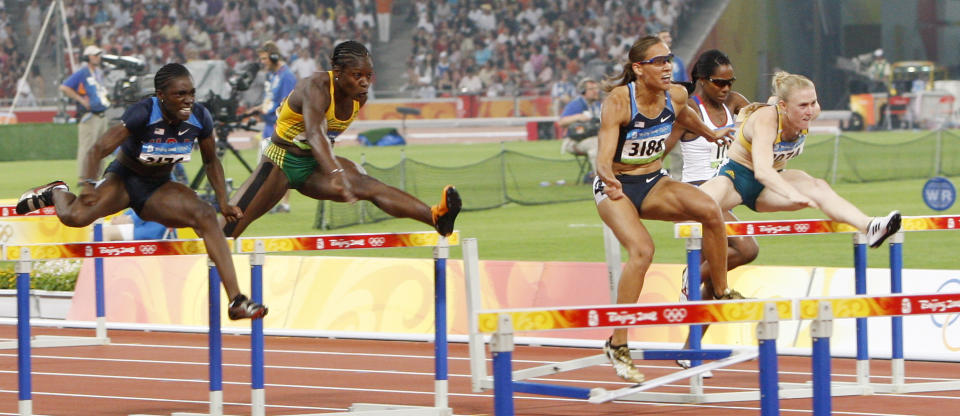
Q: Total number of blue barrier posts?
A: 11